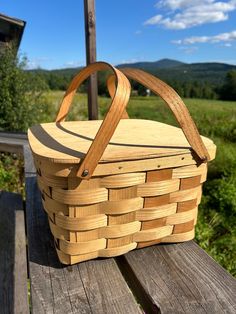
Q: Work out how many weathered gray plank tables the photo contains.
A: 1